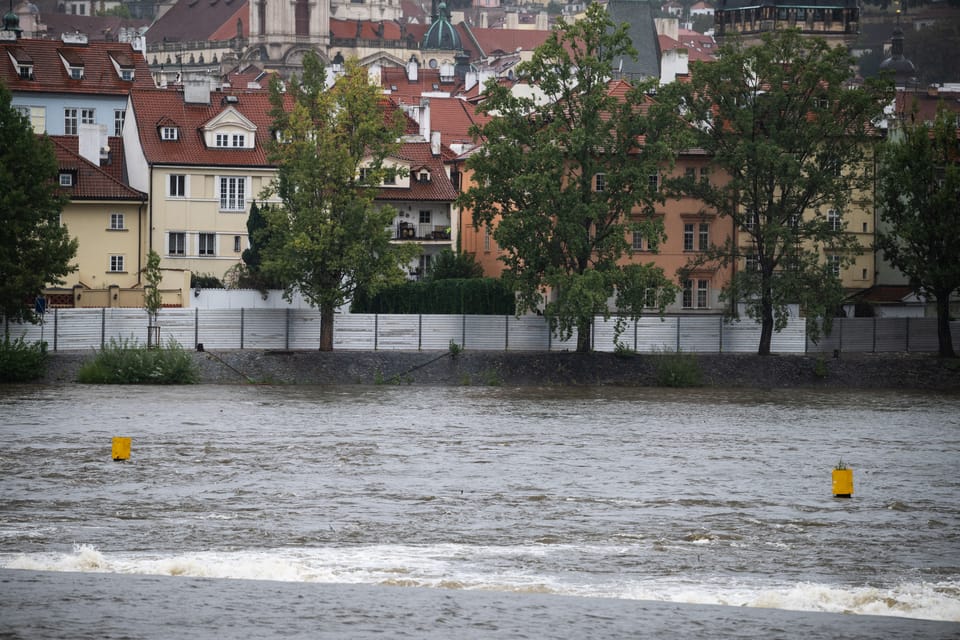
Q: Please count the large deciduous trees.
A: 5